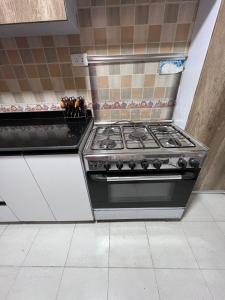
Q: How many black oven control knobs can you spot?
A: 7